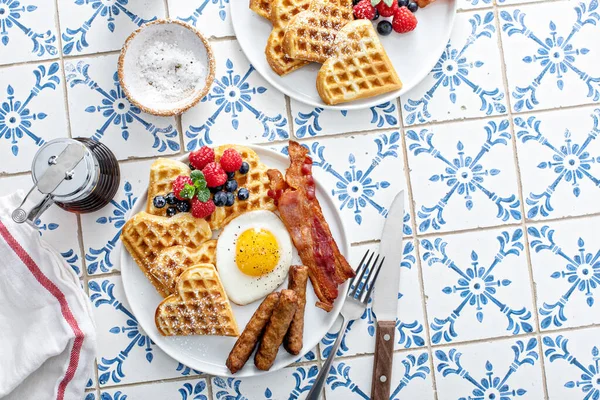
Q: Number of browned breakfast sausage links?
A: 3